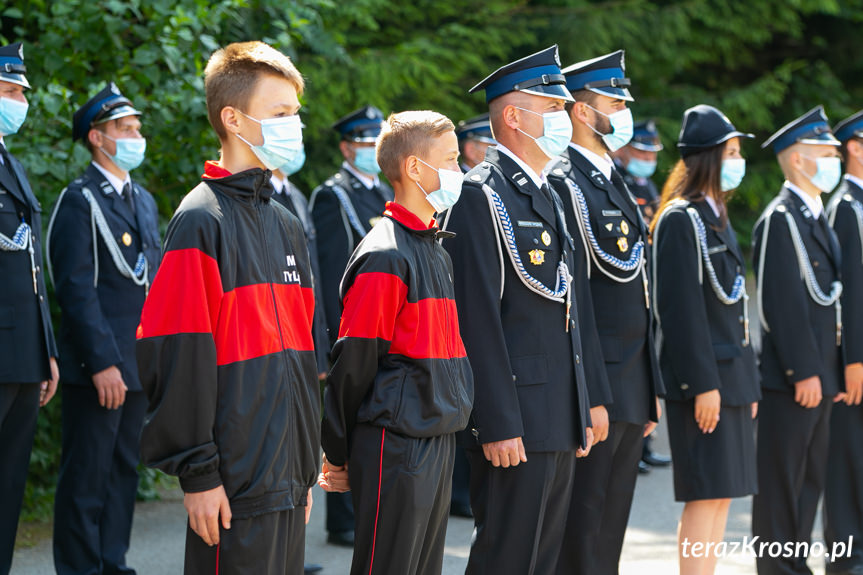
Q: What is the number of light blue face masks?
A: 11